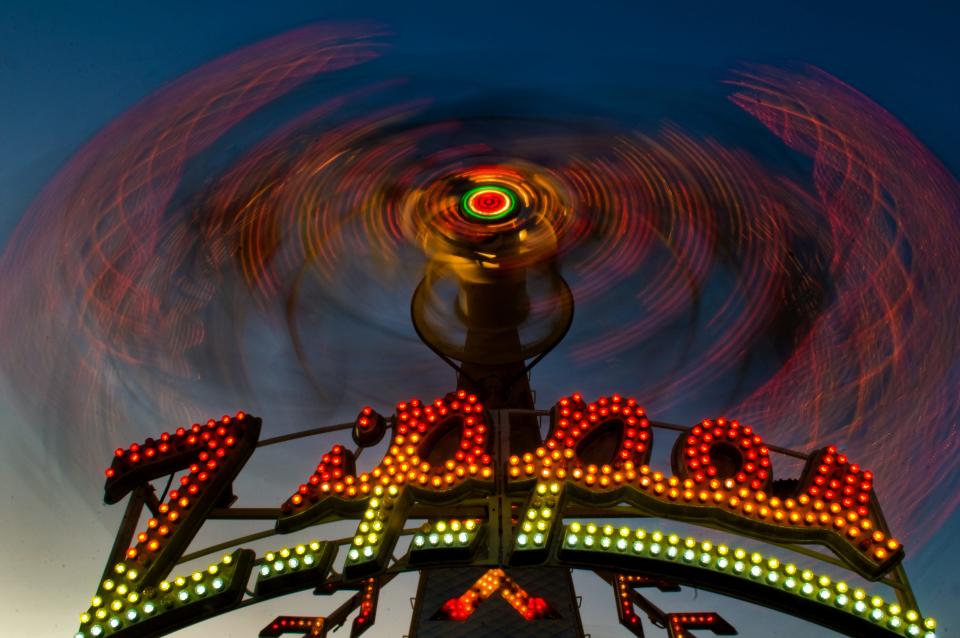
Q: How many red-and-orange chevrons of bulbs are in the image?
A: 5